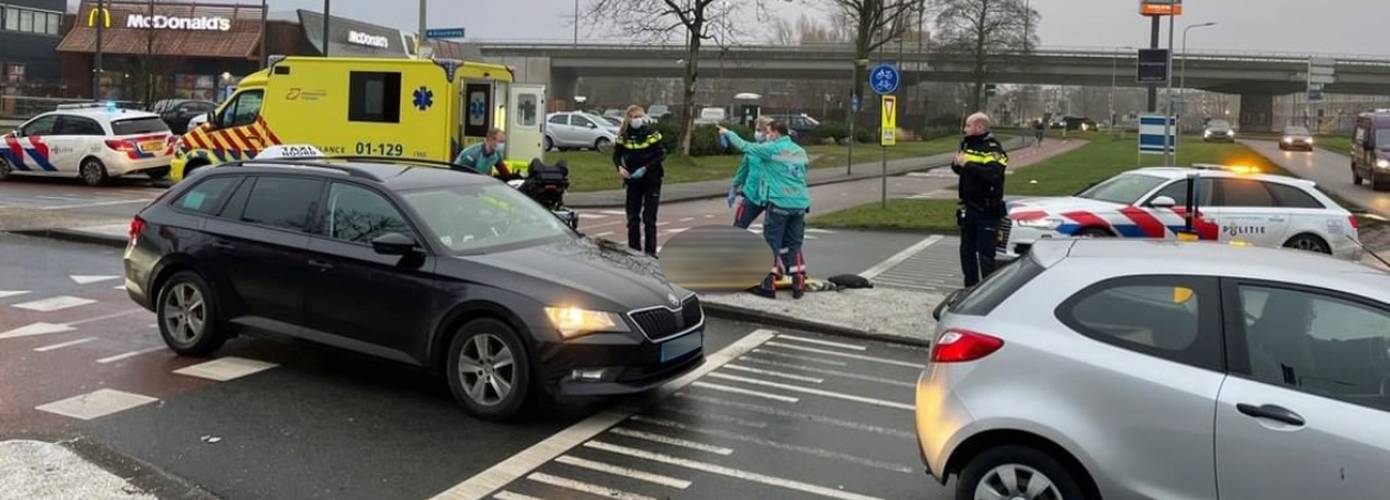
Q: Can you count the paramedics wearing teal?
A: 3